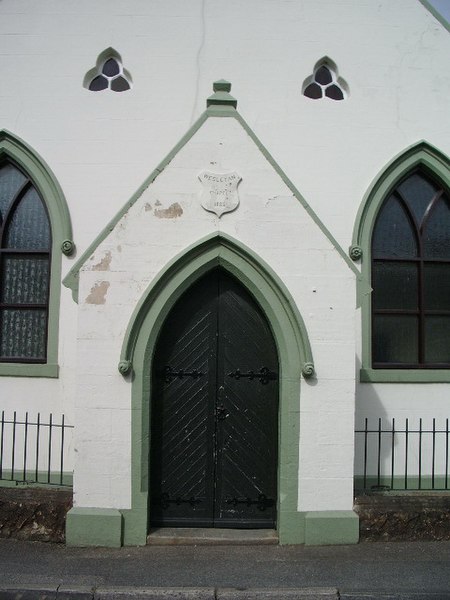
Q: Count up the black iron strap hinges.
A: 4